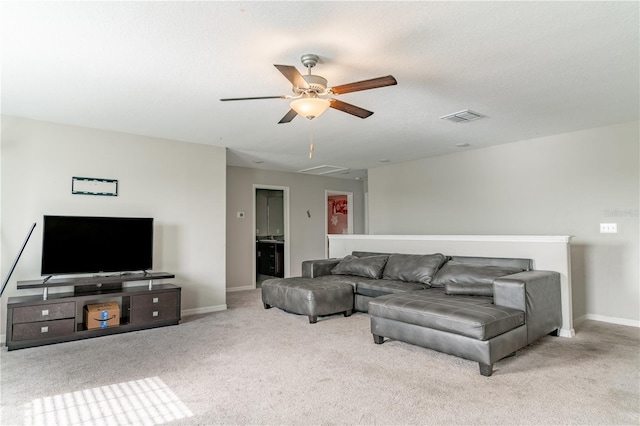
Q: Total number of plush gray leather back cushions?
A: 3